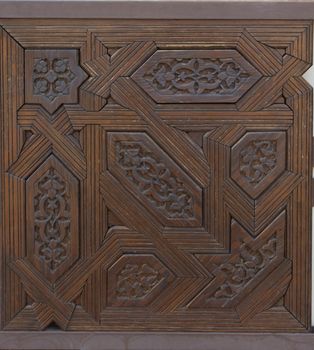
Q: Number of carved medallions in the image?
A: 7